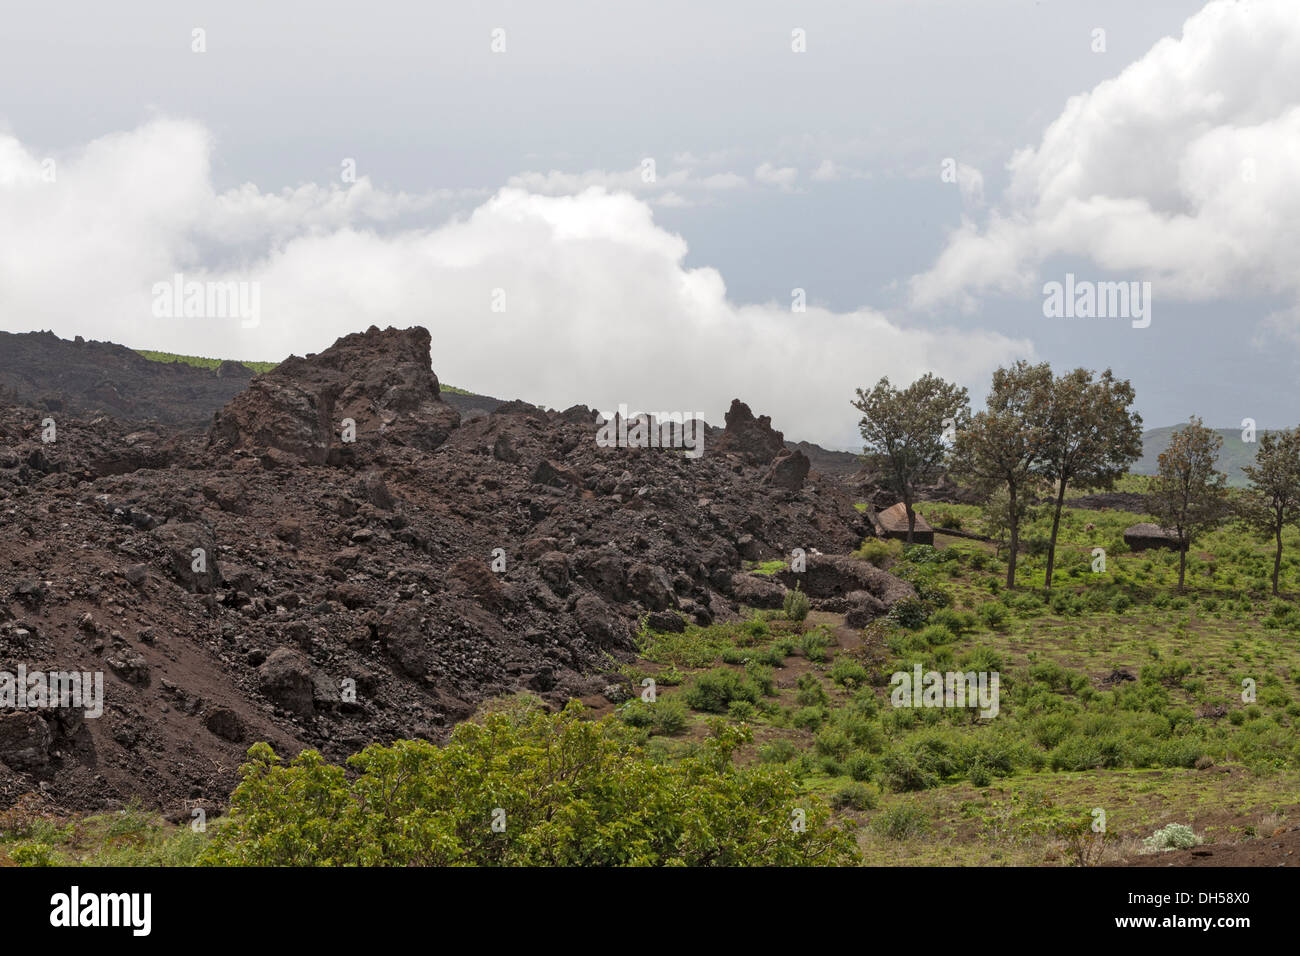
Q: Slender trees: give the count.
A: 5